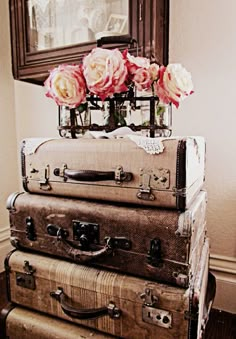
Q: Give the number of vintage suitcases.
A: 4